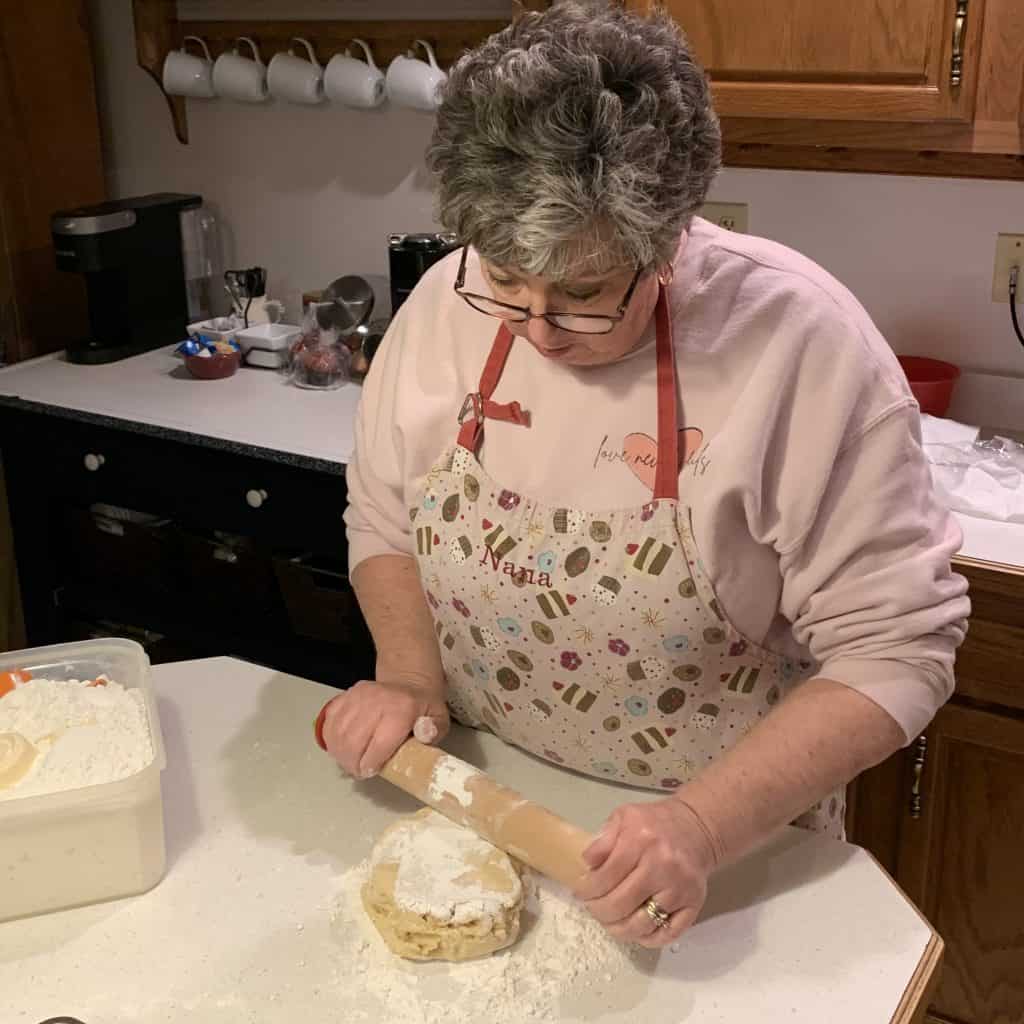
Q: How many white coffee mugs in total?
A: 5